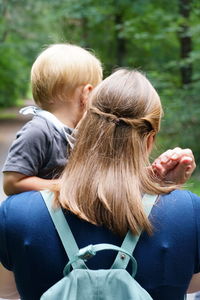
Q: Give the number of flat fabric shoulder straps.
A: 2